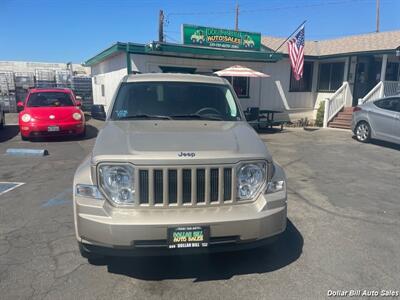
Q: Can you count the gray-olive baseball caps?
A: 0